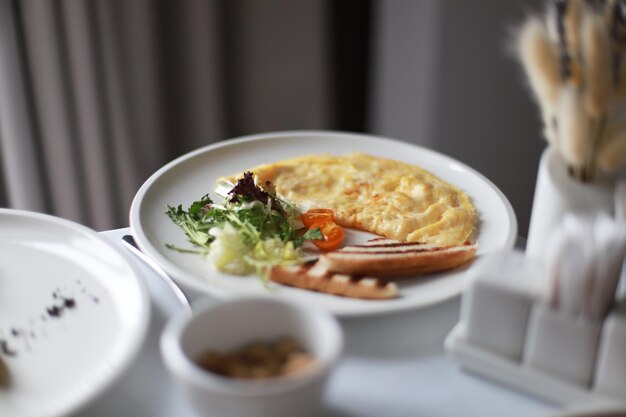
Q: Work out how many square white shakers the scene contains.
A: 3